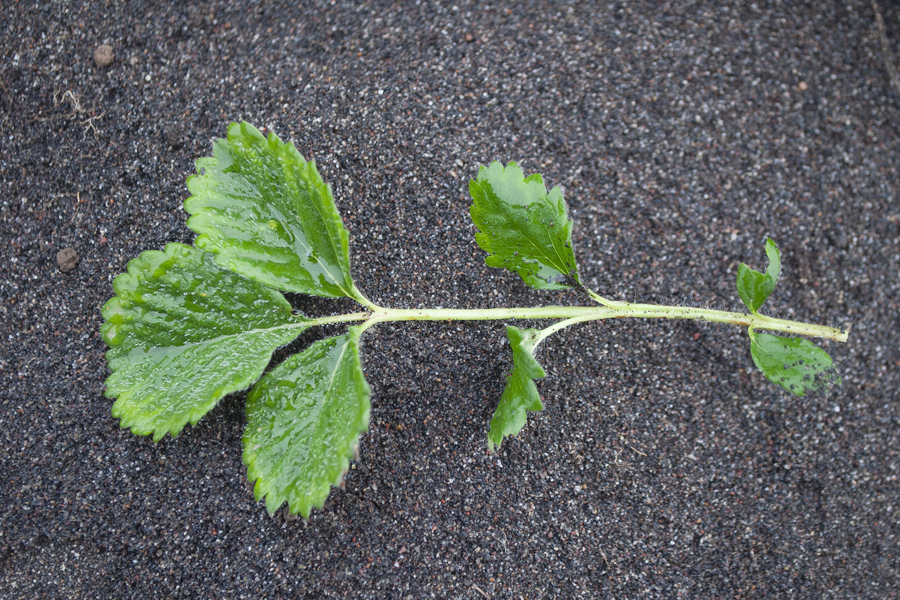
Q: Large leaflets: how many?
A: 3